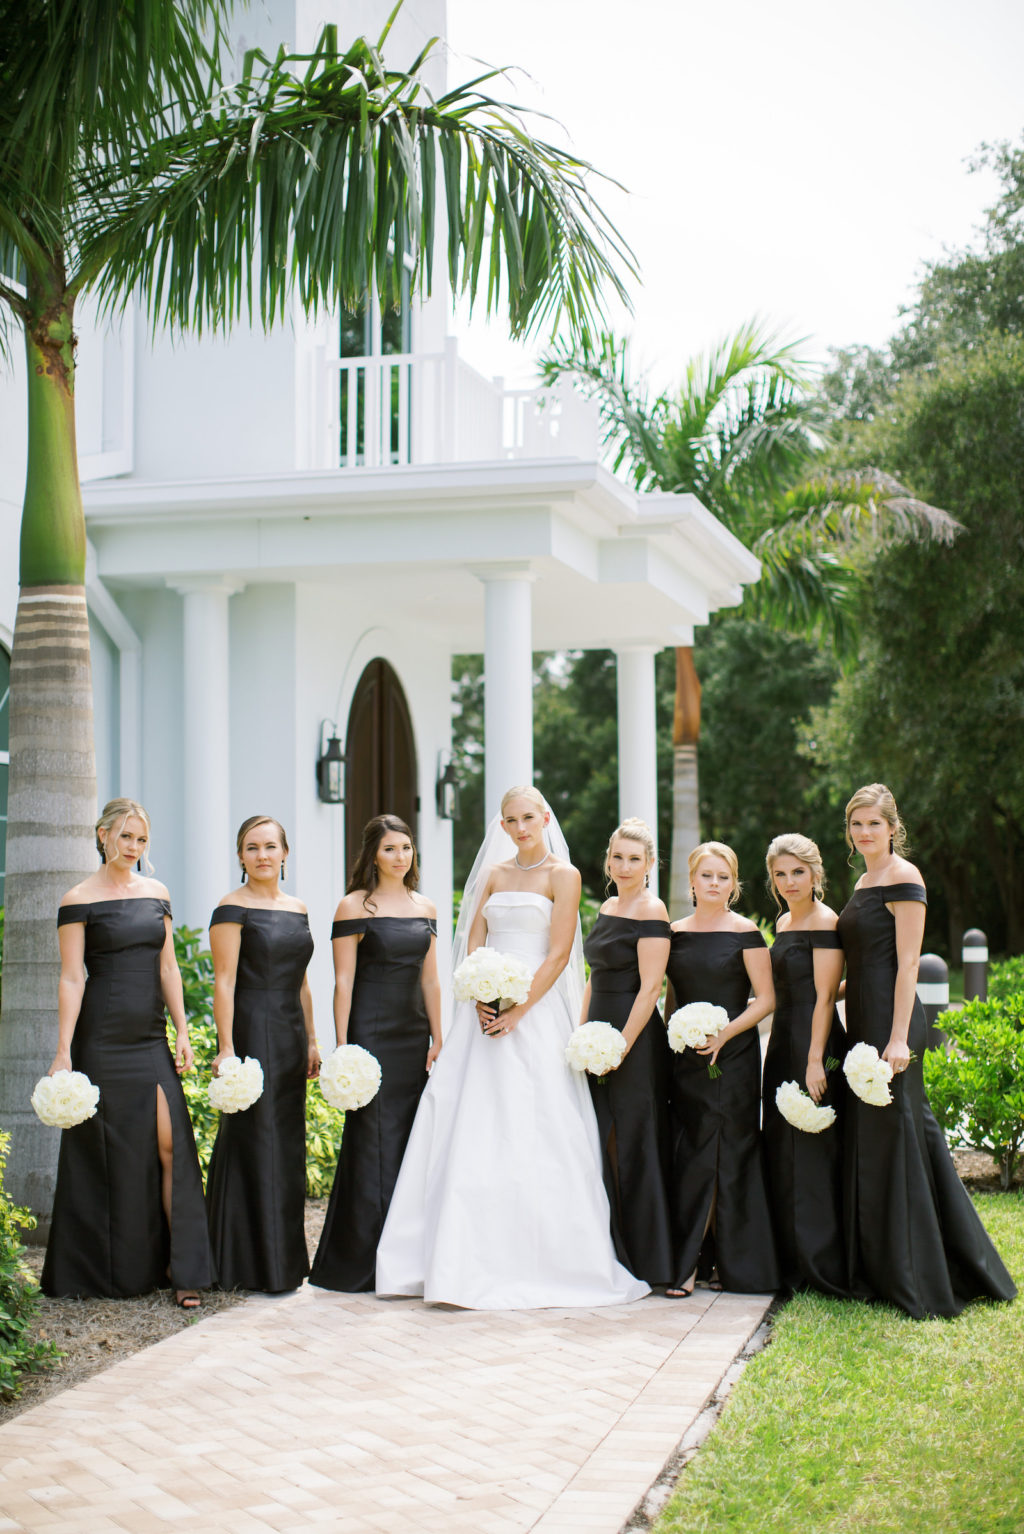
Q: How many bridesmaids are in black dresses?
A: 7